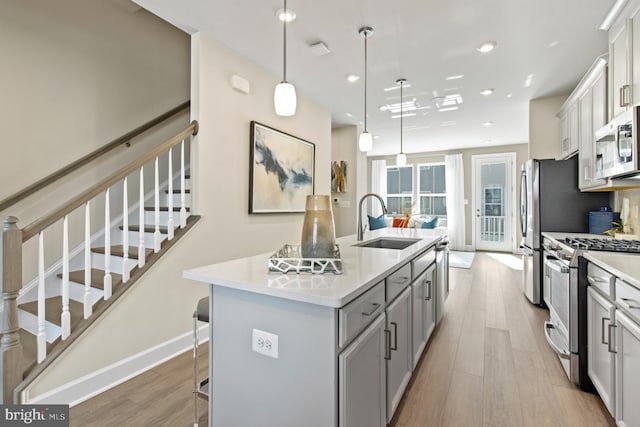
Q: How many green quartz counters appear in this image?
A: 0